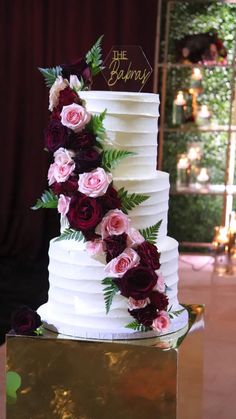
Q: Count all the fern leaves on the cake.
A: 11